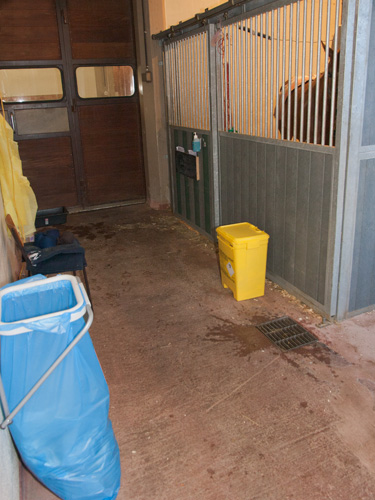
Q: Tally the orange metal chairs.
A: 0